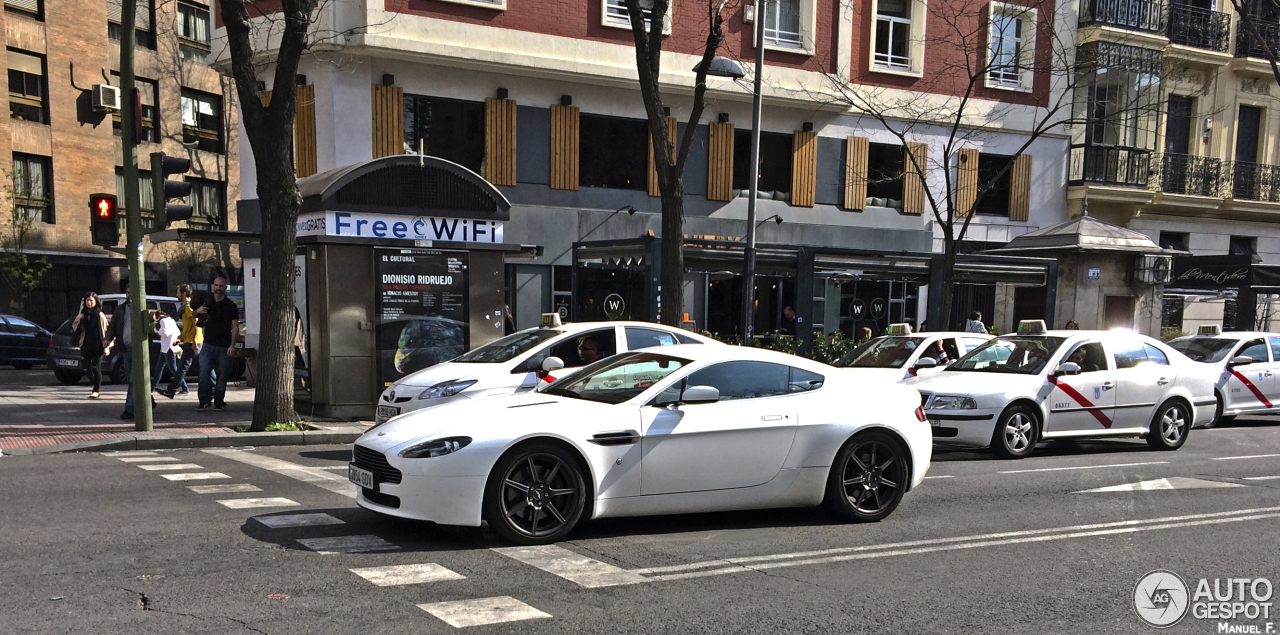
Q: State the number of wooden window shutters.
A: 12